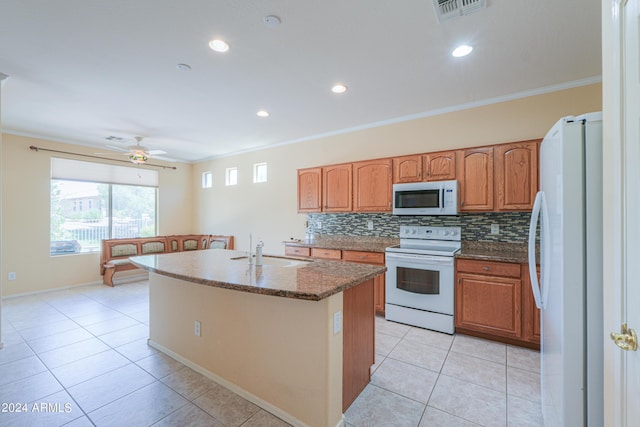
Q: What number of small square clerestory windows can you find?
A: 3